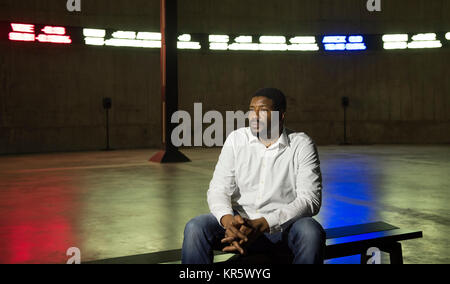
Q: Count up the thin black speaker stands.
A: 2